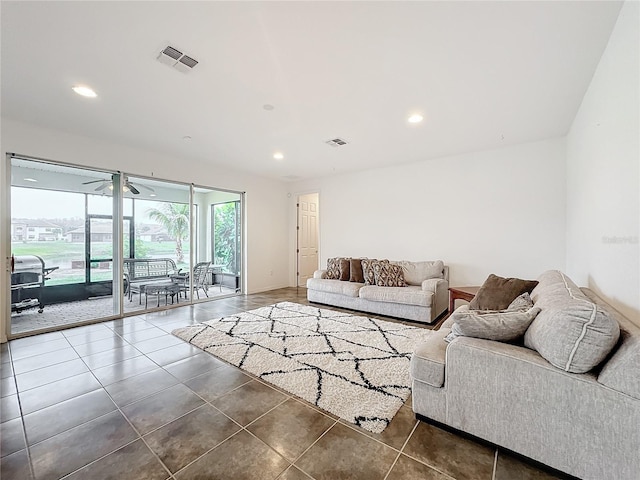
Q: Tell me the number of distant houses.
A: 3